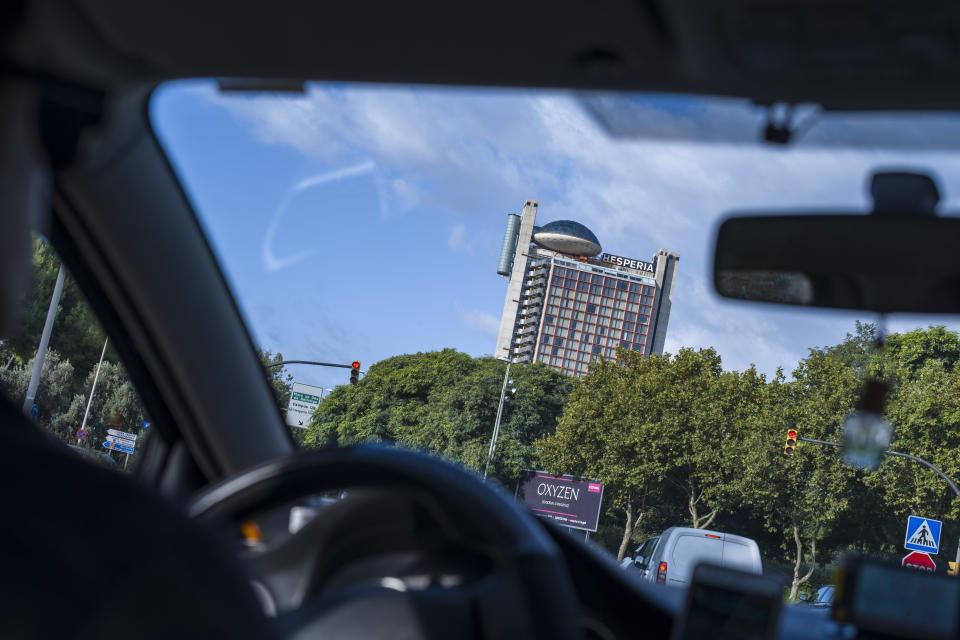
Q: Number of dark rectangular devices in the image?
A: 2